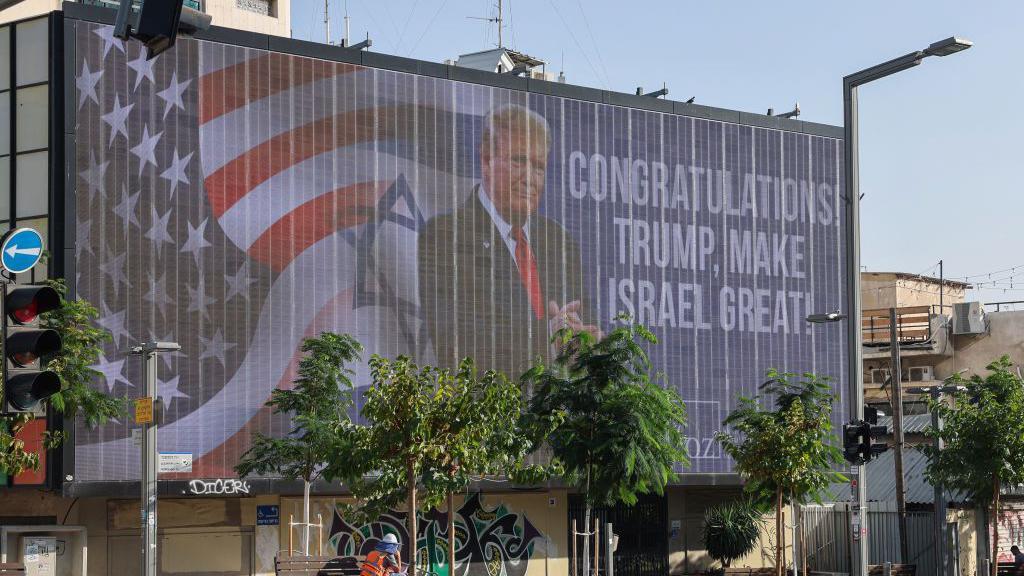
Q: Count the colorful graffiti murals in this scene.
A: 1